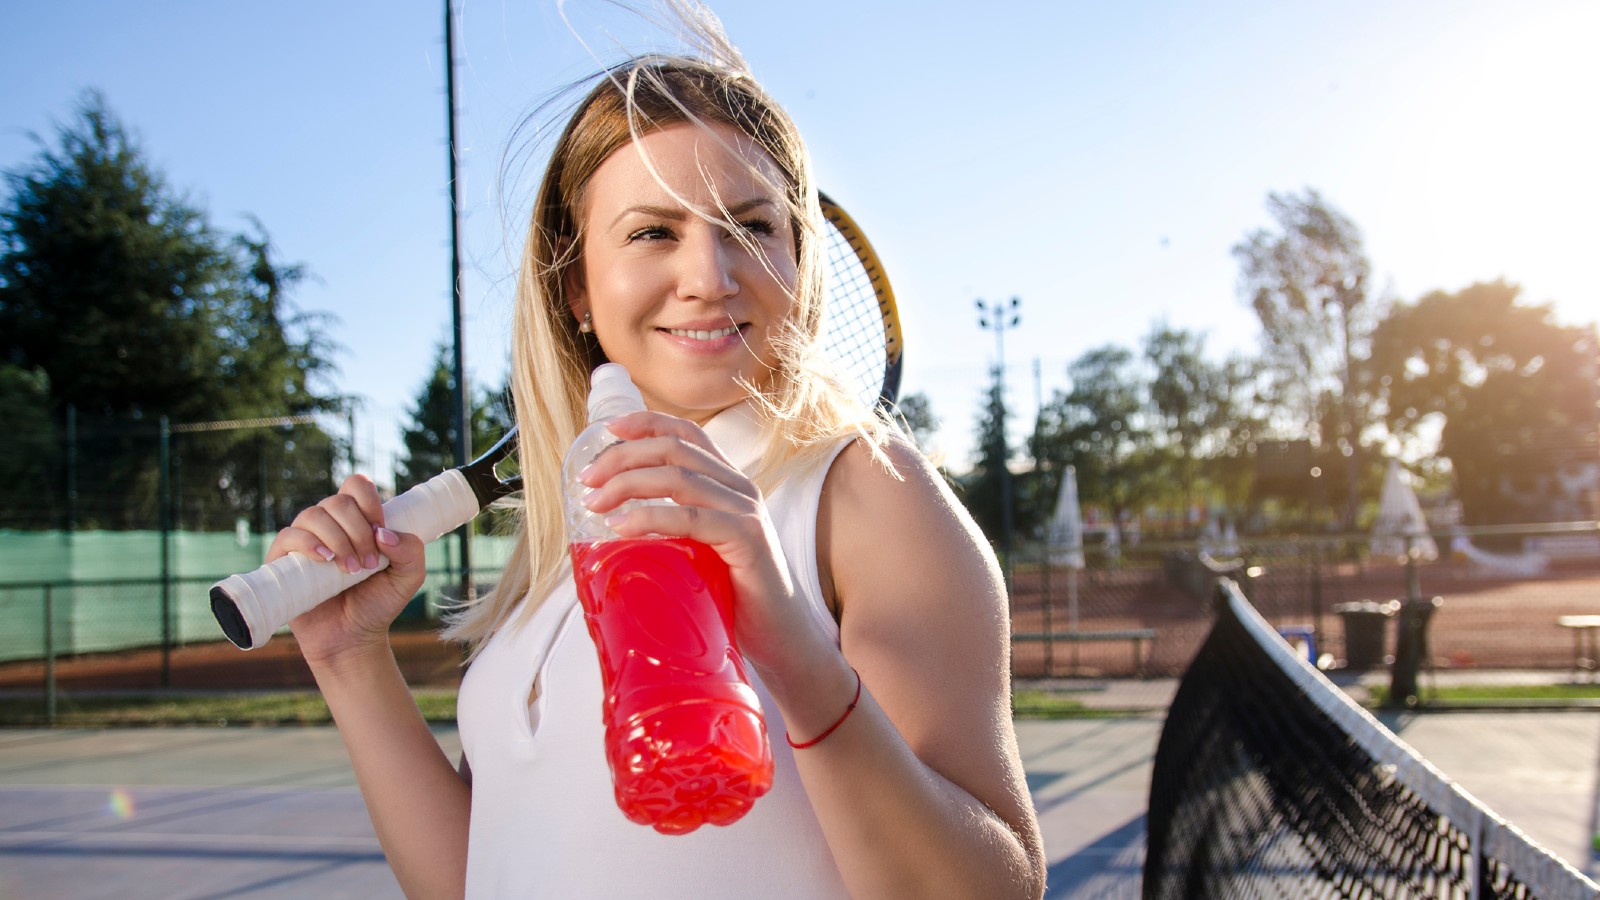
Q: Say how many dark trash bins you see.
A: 2